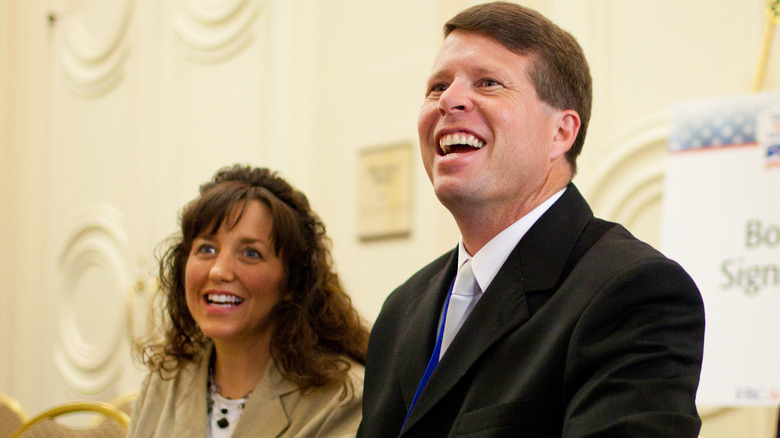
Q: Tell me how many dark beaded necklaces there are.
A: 1